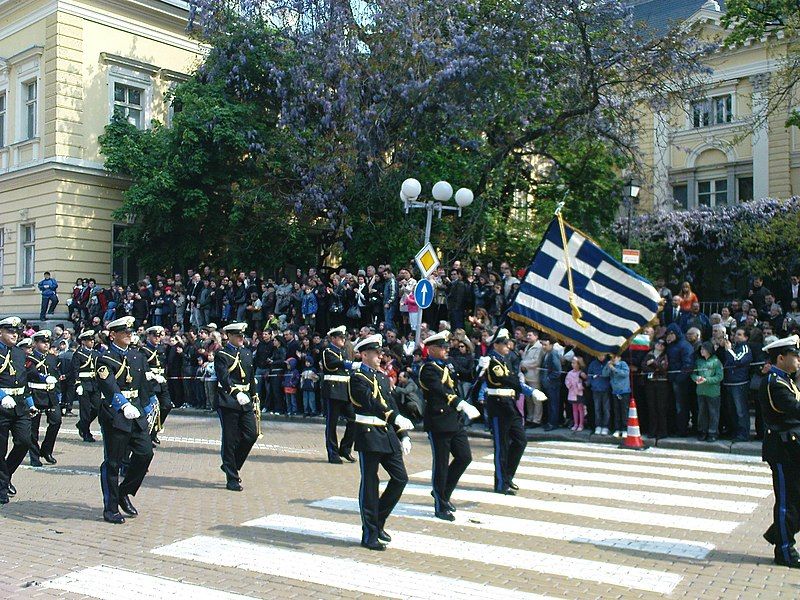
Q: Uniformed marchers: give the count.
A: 12